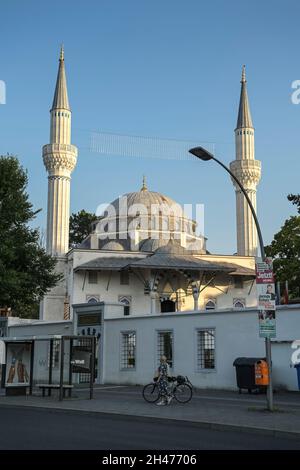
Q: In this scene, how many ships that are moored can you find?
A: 0